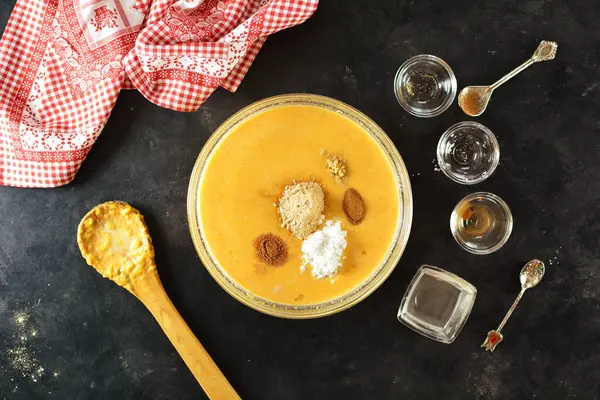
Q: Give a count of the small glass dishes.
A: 4